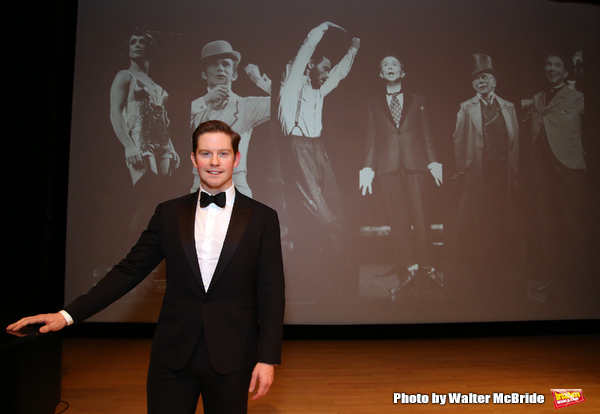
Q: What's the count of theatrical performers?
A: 6